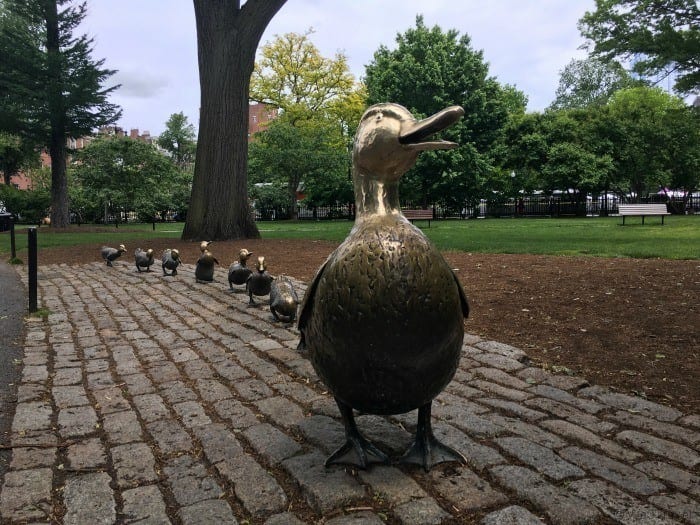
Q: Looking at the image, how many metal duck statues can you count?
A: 8